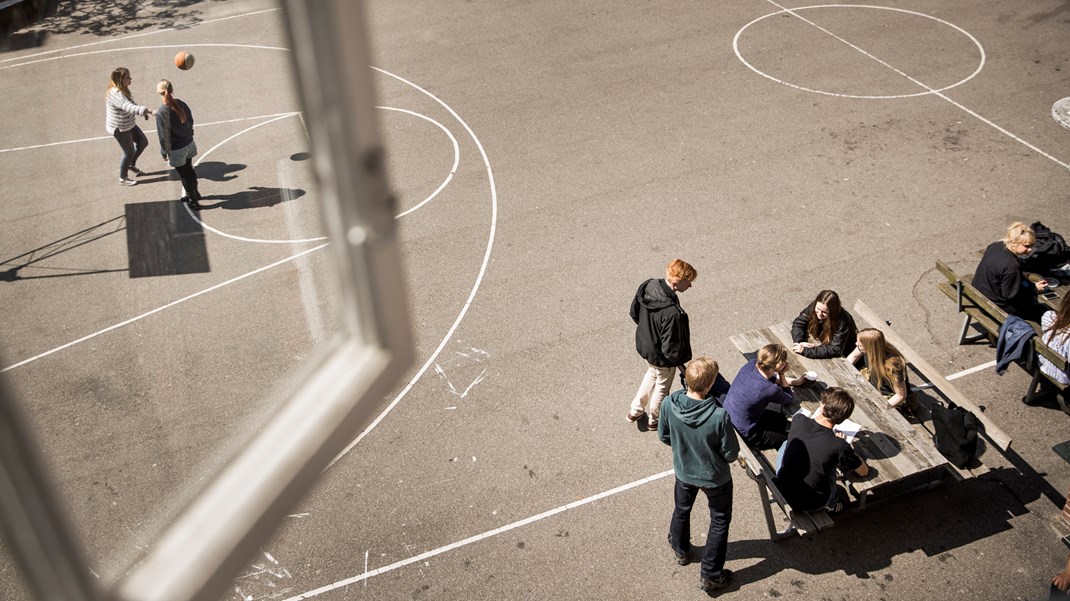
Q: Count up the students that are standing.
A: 4